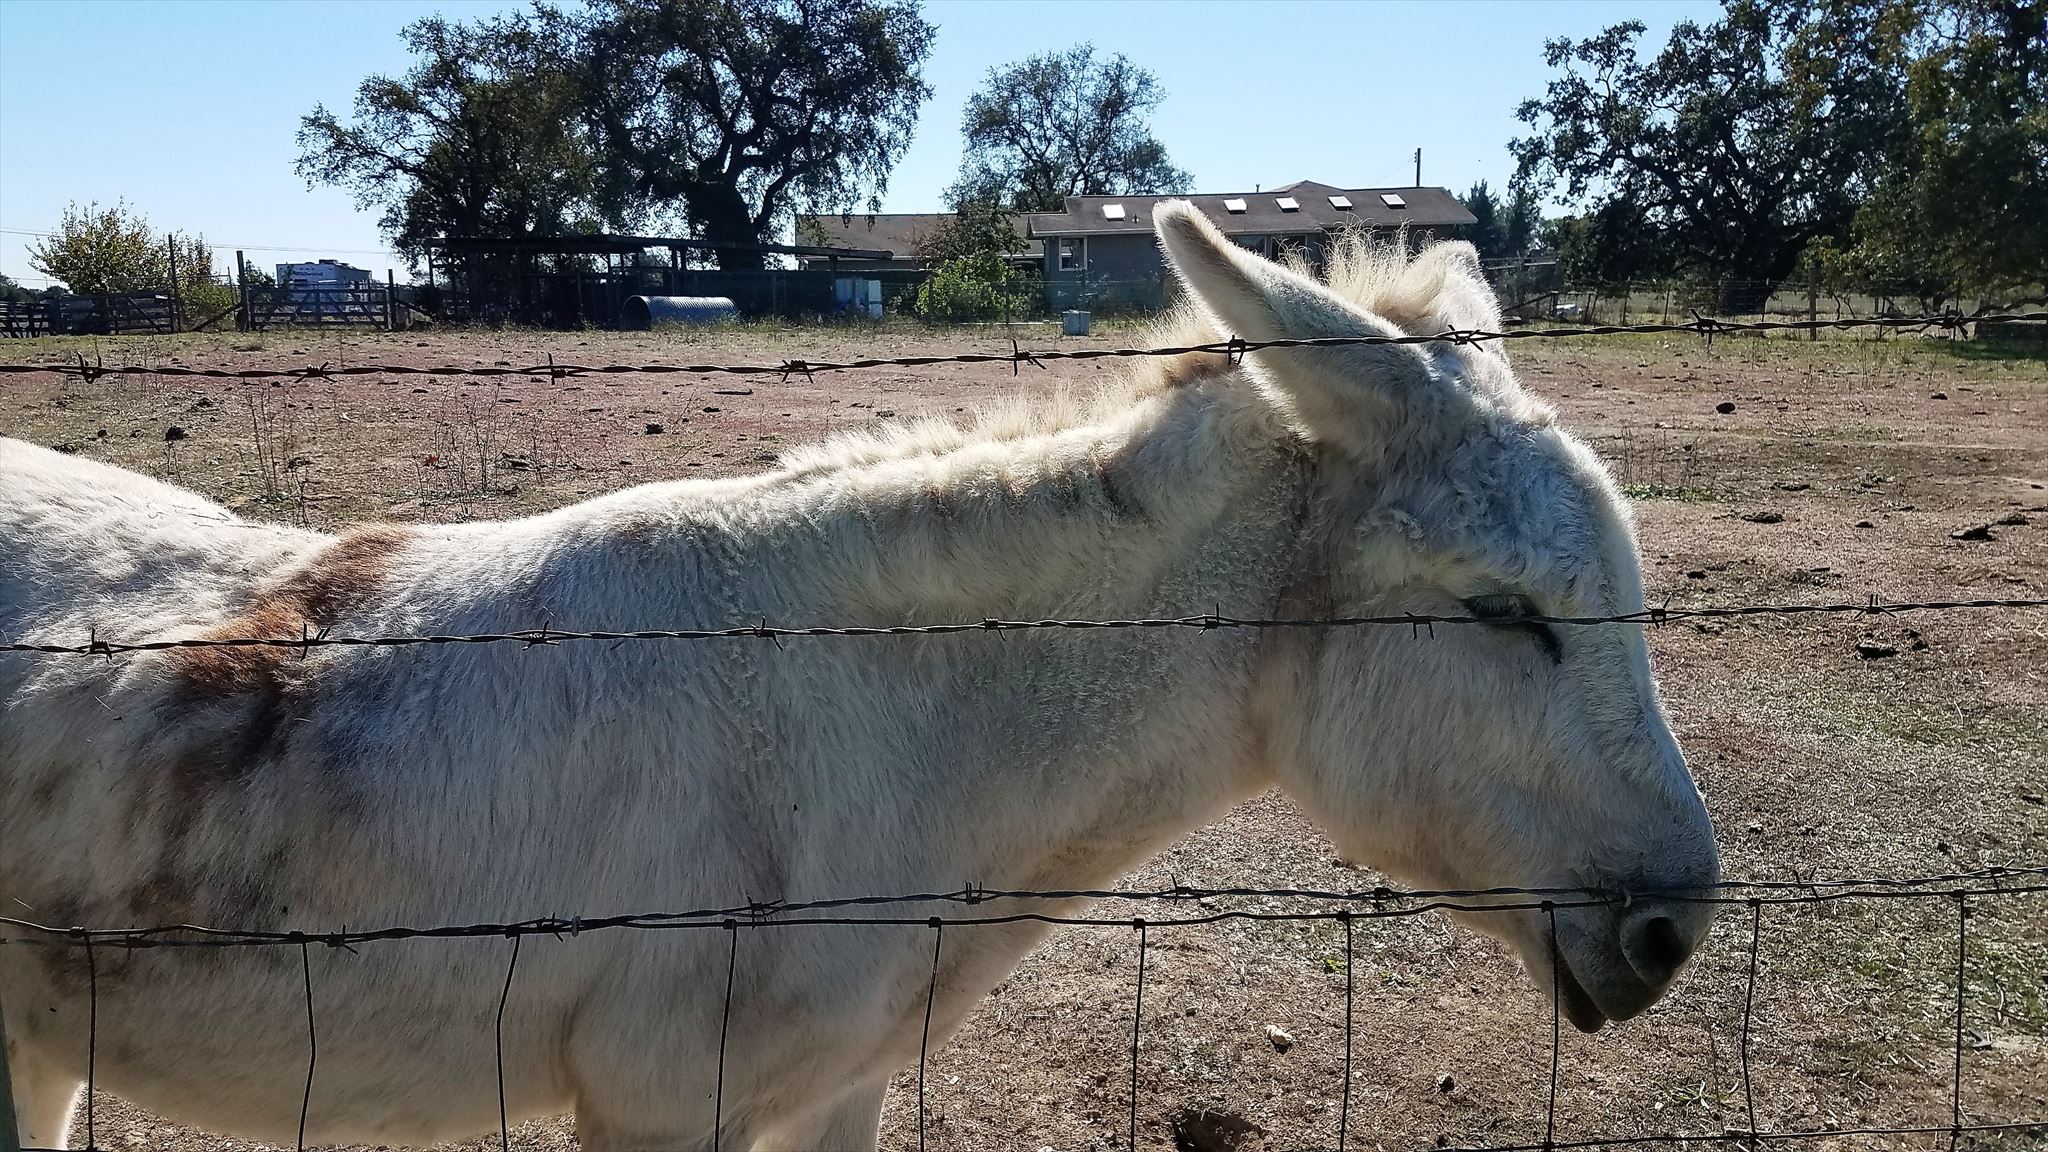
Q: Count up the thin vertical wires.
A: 10